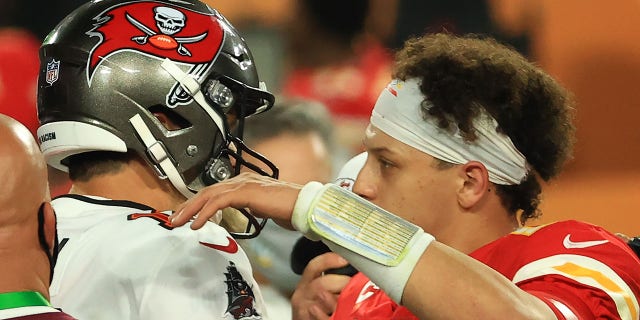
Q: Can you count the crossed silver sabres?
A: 2